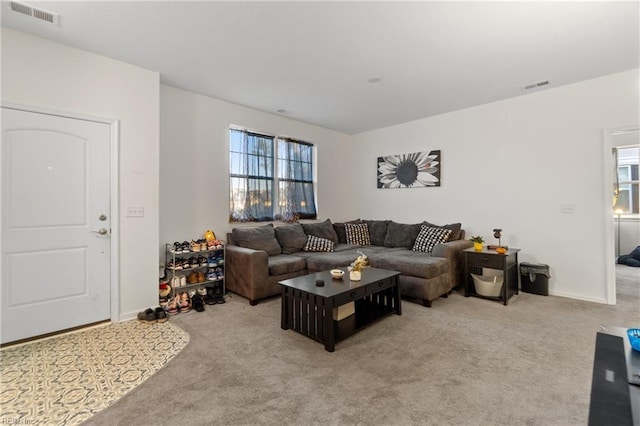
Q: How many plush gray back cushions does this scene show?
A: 7